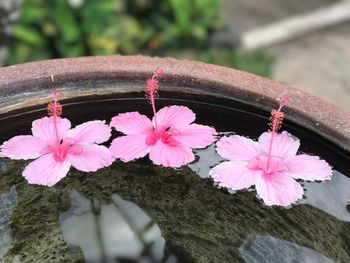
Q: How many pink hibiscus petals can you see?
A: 15